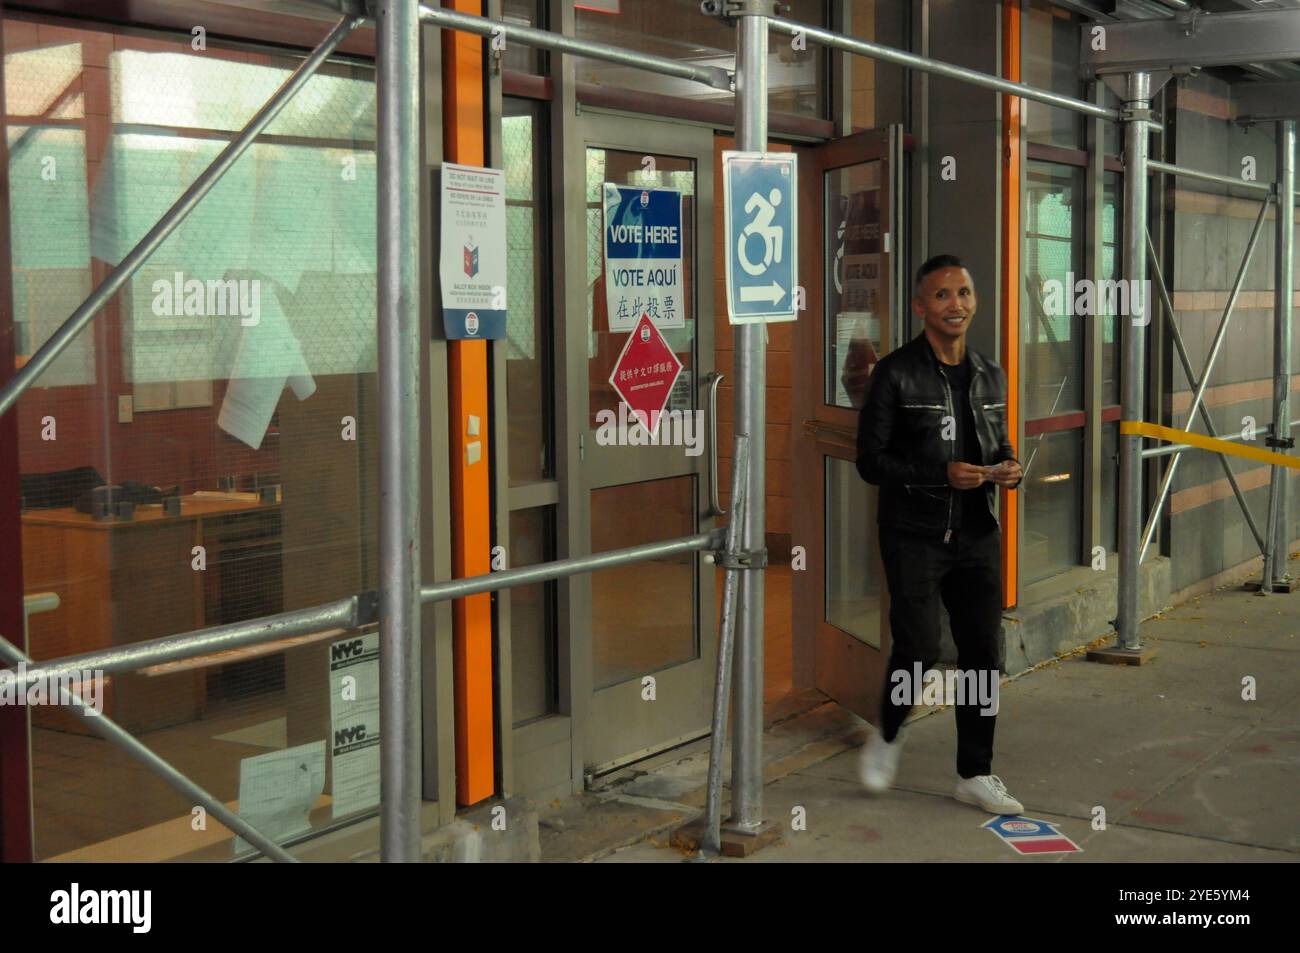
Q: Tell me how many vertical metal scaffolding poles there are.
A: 4